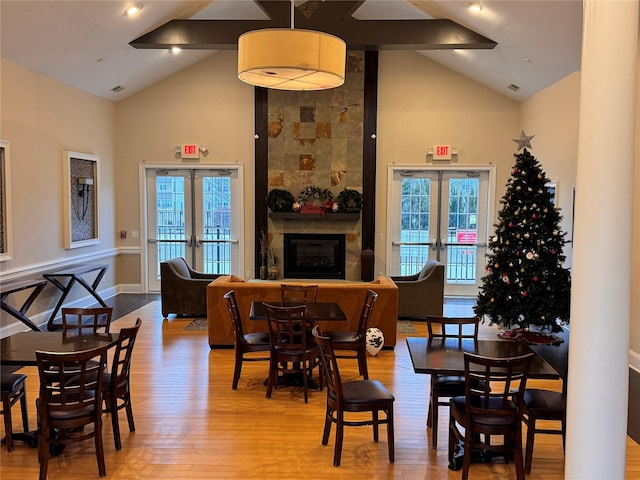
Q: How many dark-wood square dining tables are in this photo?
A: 3